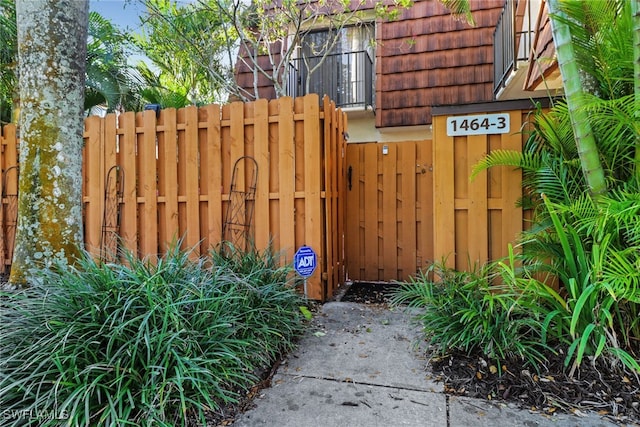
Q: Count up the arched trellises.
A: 3